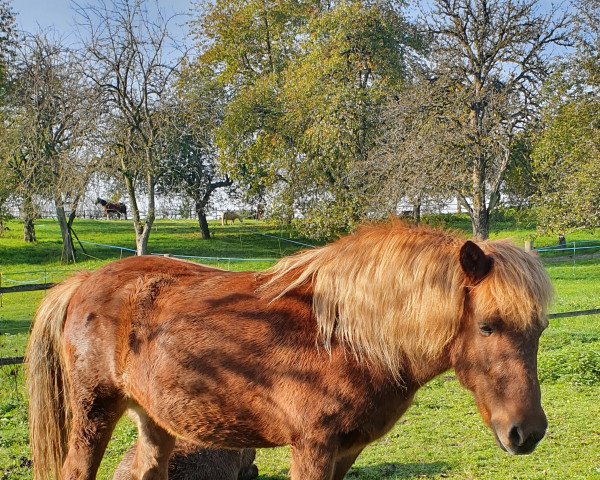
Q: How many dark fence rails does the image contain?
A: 3